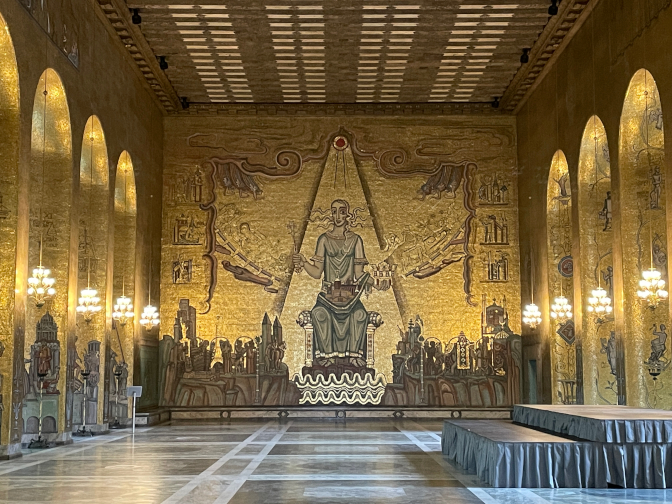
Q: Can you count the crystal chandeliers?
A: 8